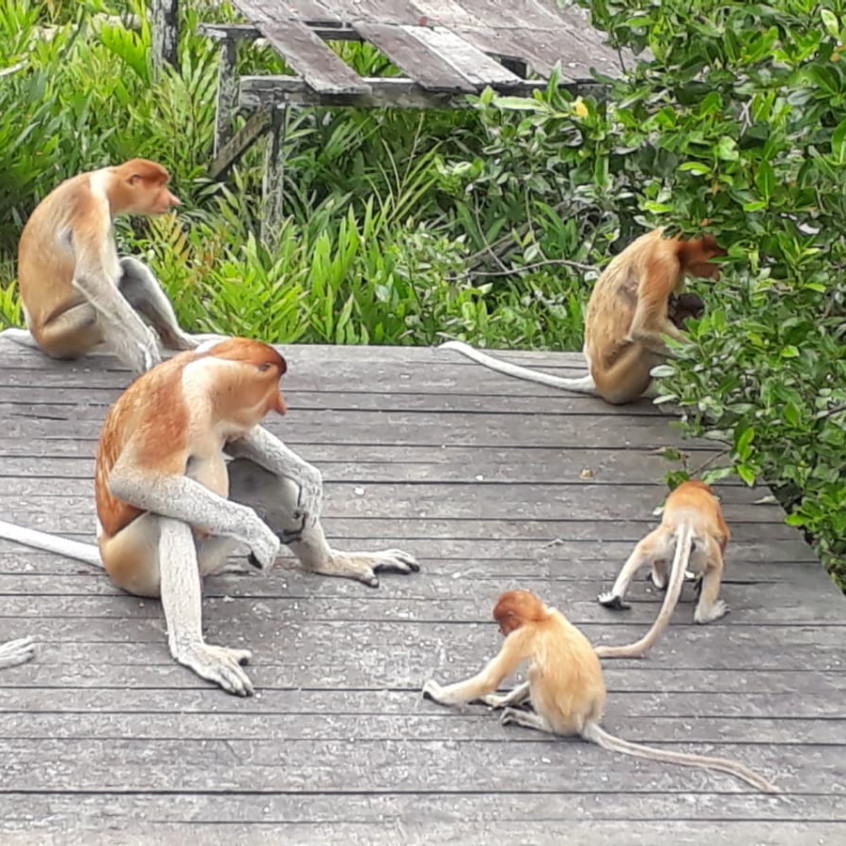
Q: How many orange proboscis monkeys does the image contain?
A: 5